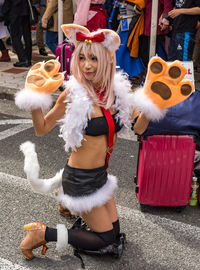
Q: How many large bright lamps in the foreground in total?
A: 0